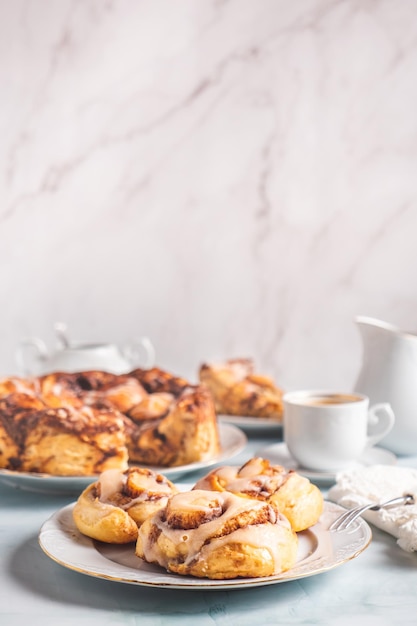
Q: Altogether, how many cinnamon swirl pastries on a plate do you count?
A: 3